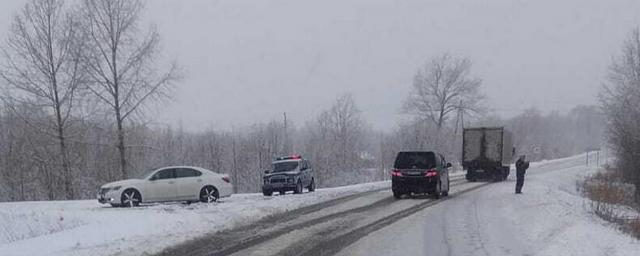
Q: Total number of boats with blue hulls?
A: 0